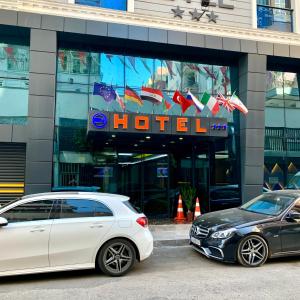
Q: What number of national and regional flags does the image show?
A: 10